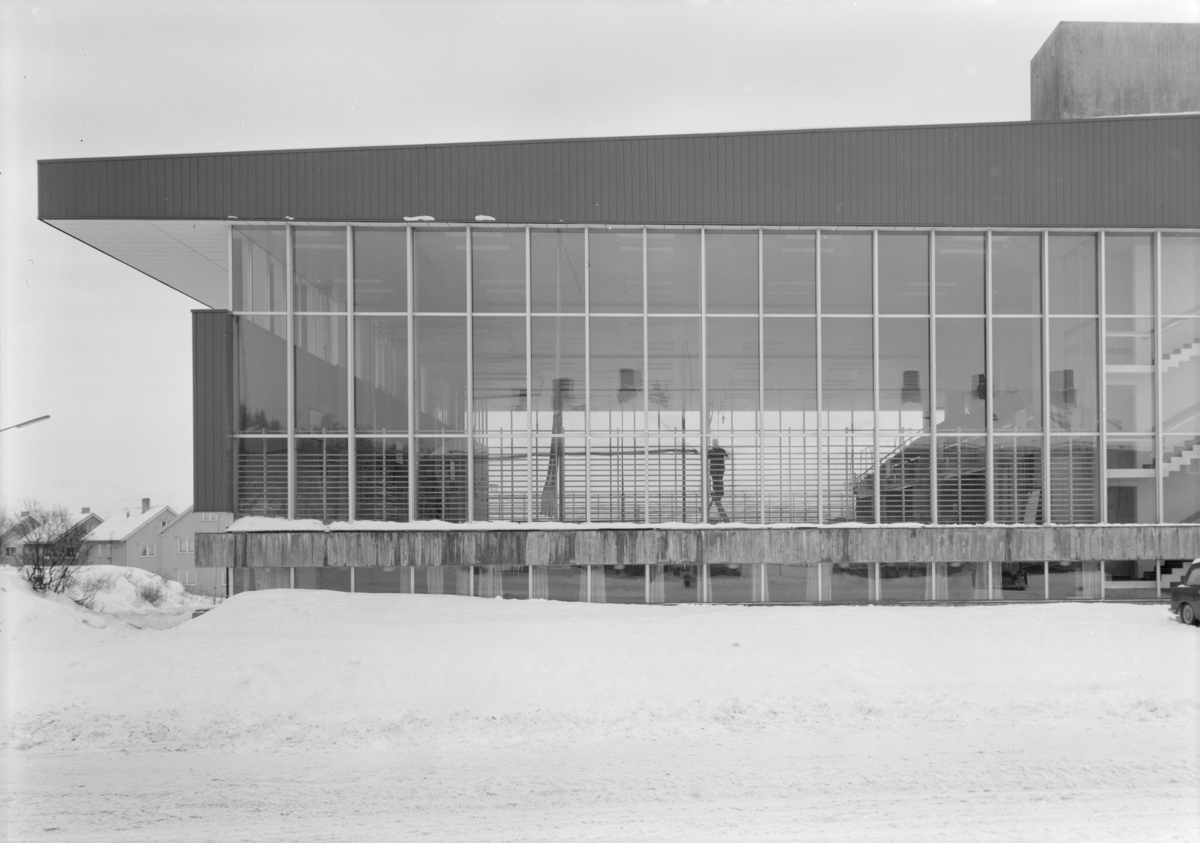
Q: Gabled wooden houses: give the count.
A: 4